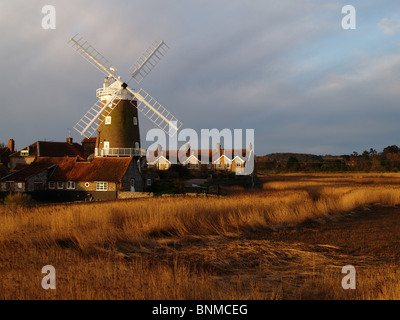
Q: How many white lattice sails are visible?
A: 4